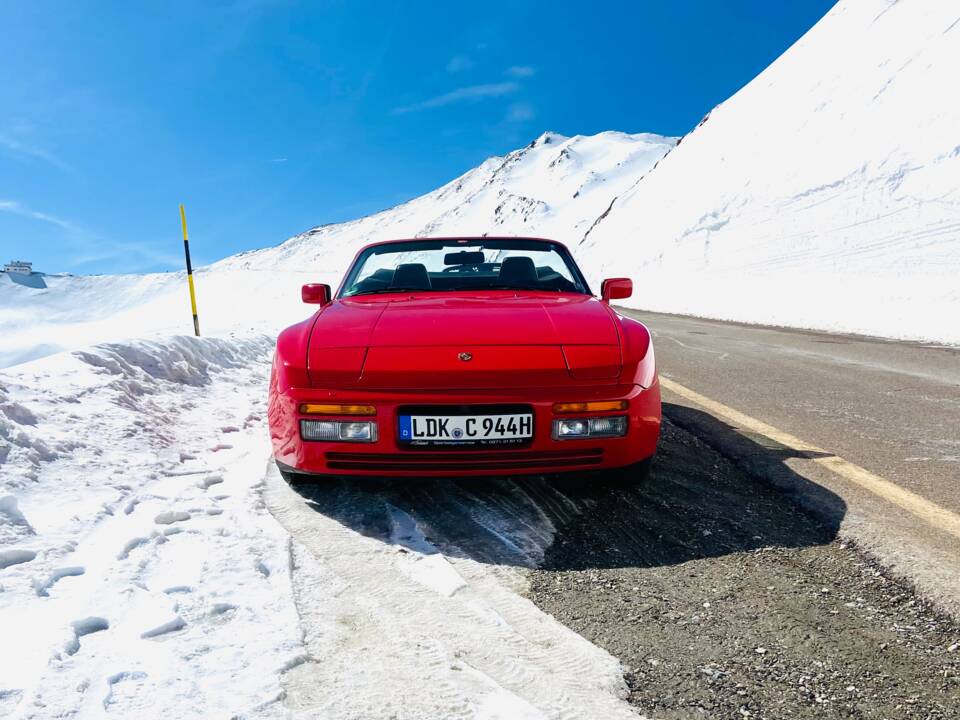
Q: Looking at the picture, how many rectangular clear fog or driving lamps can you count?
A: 2